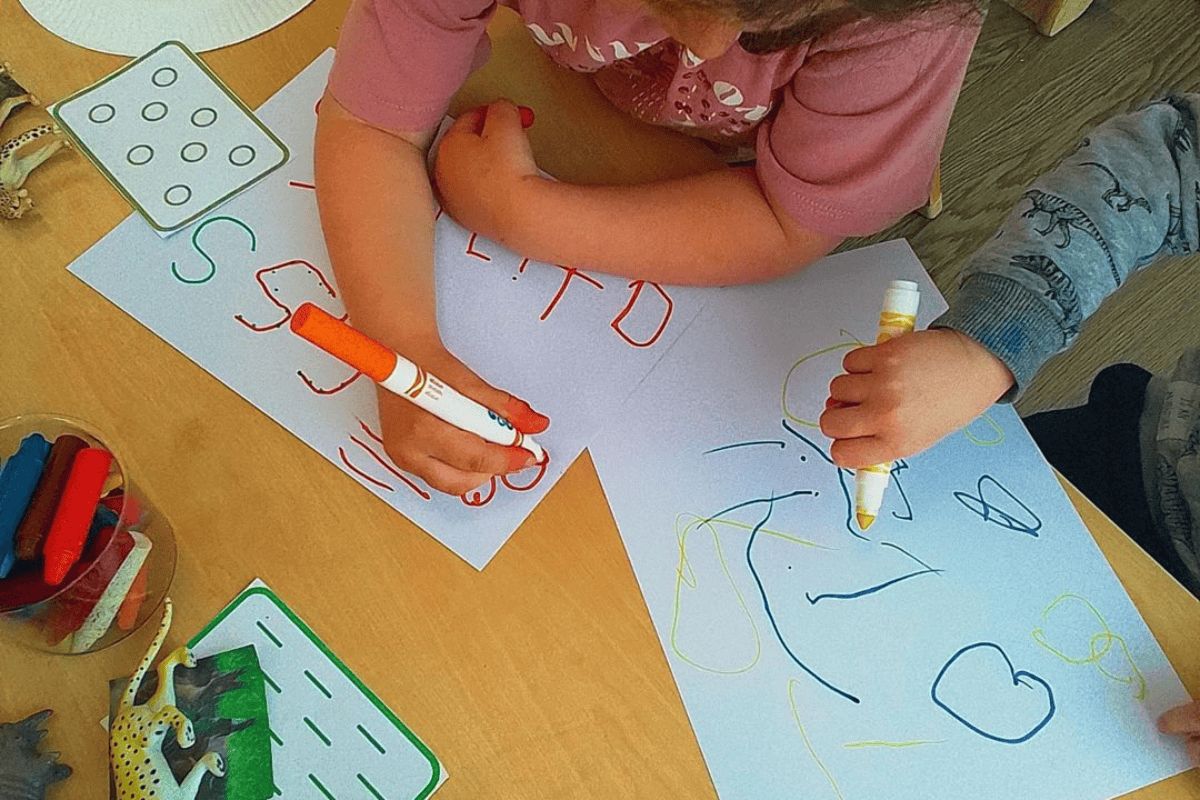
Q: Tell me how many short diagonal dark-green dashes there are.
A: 9